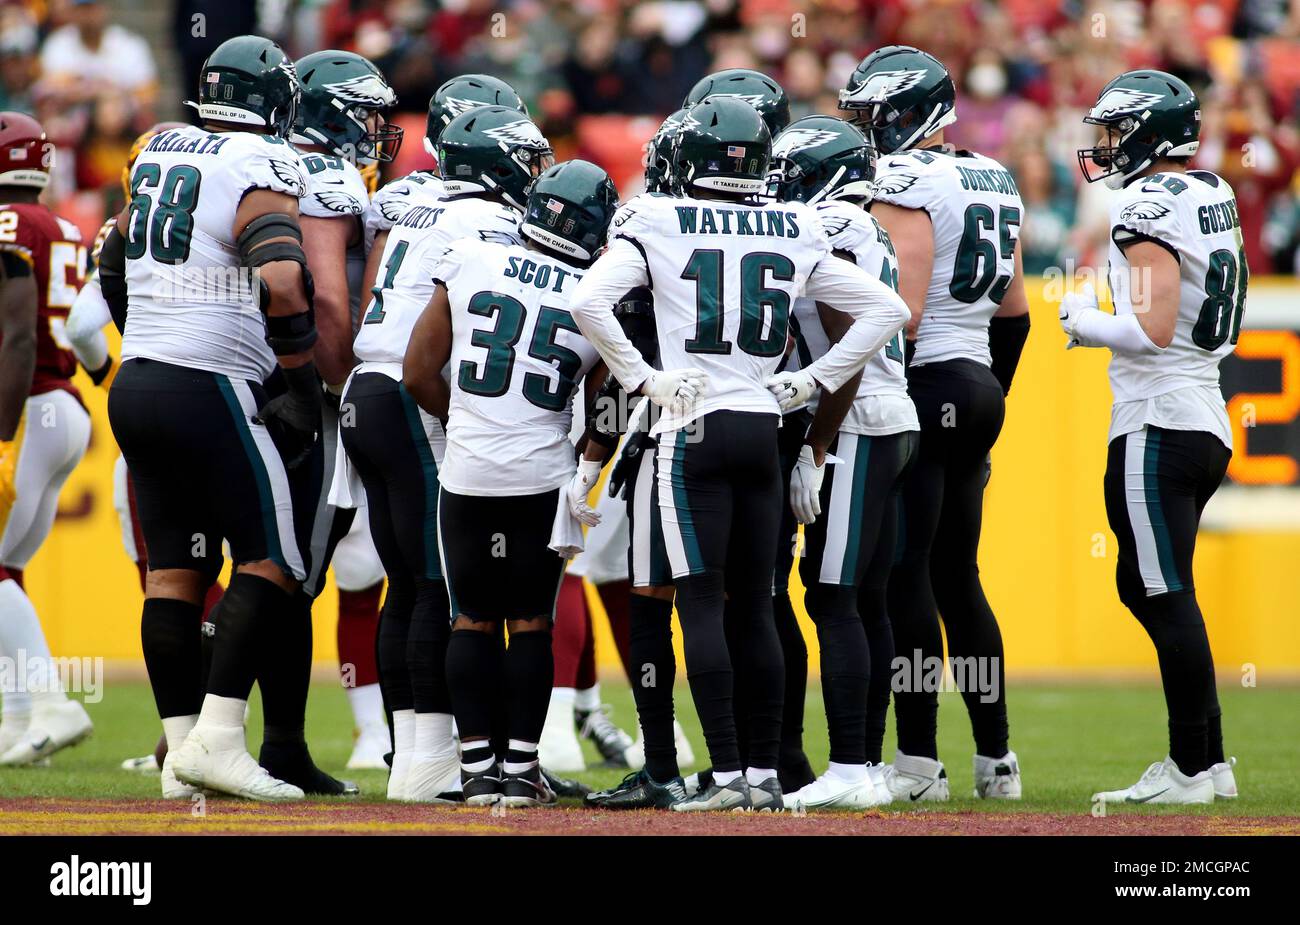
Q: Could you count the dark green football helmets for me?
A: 11